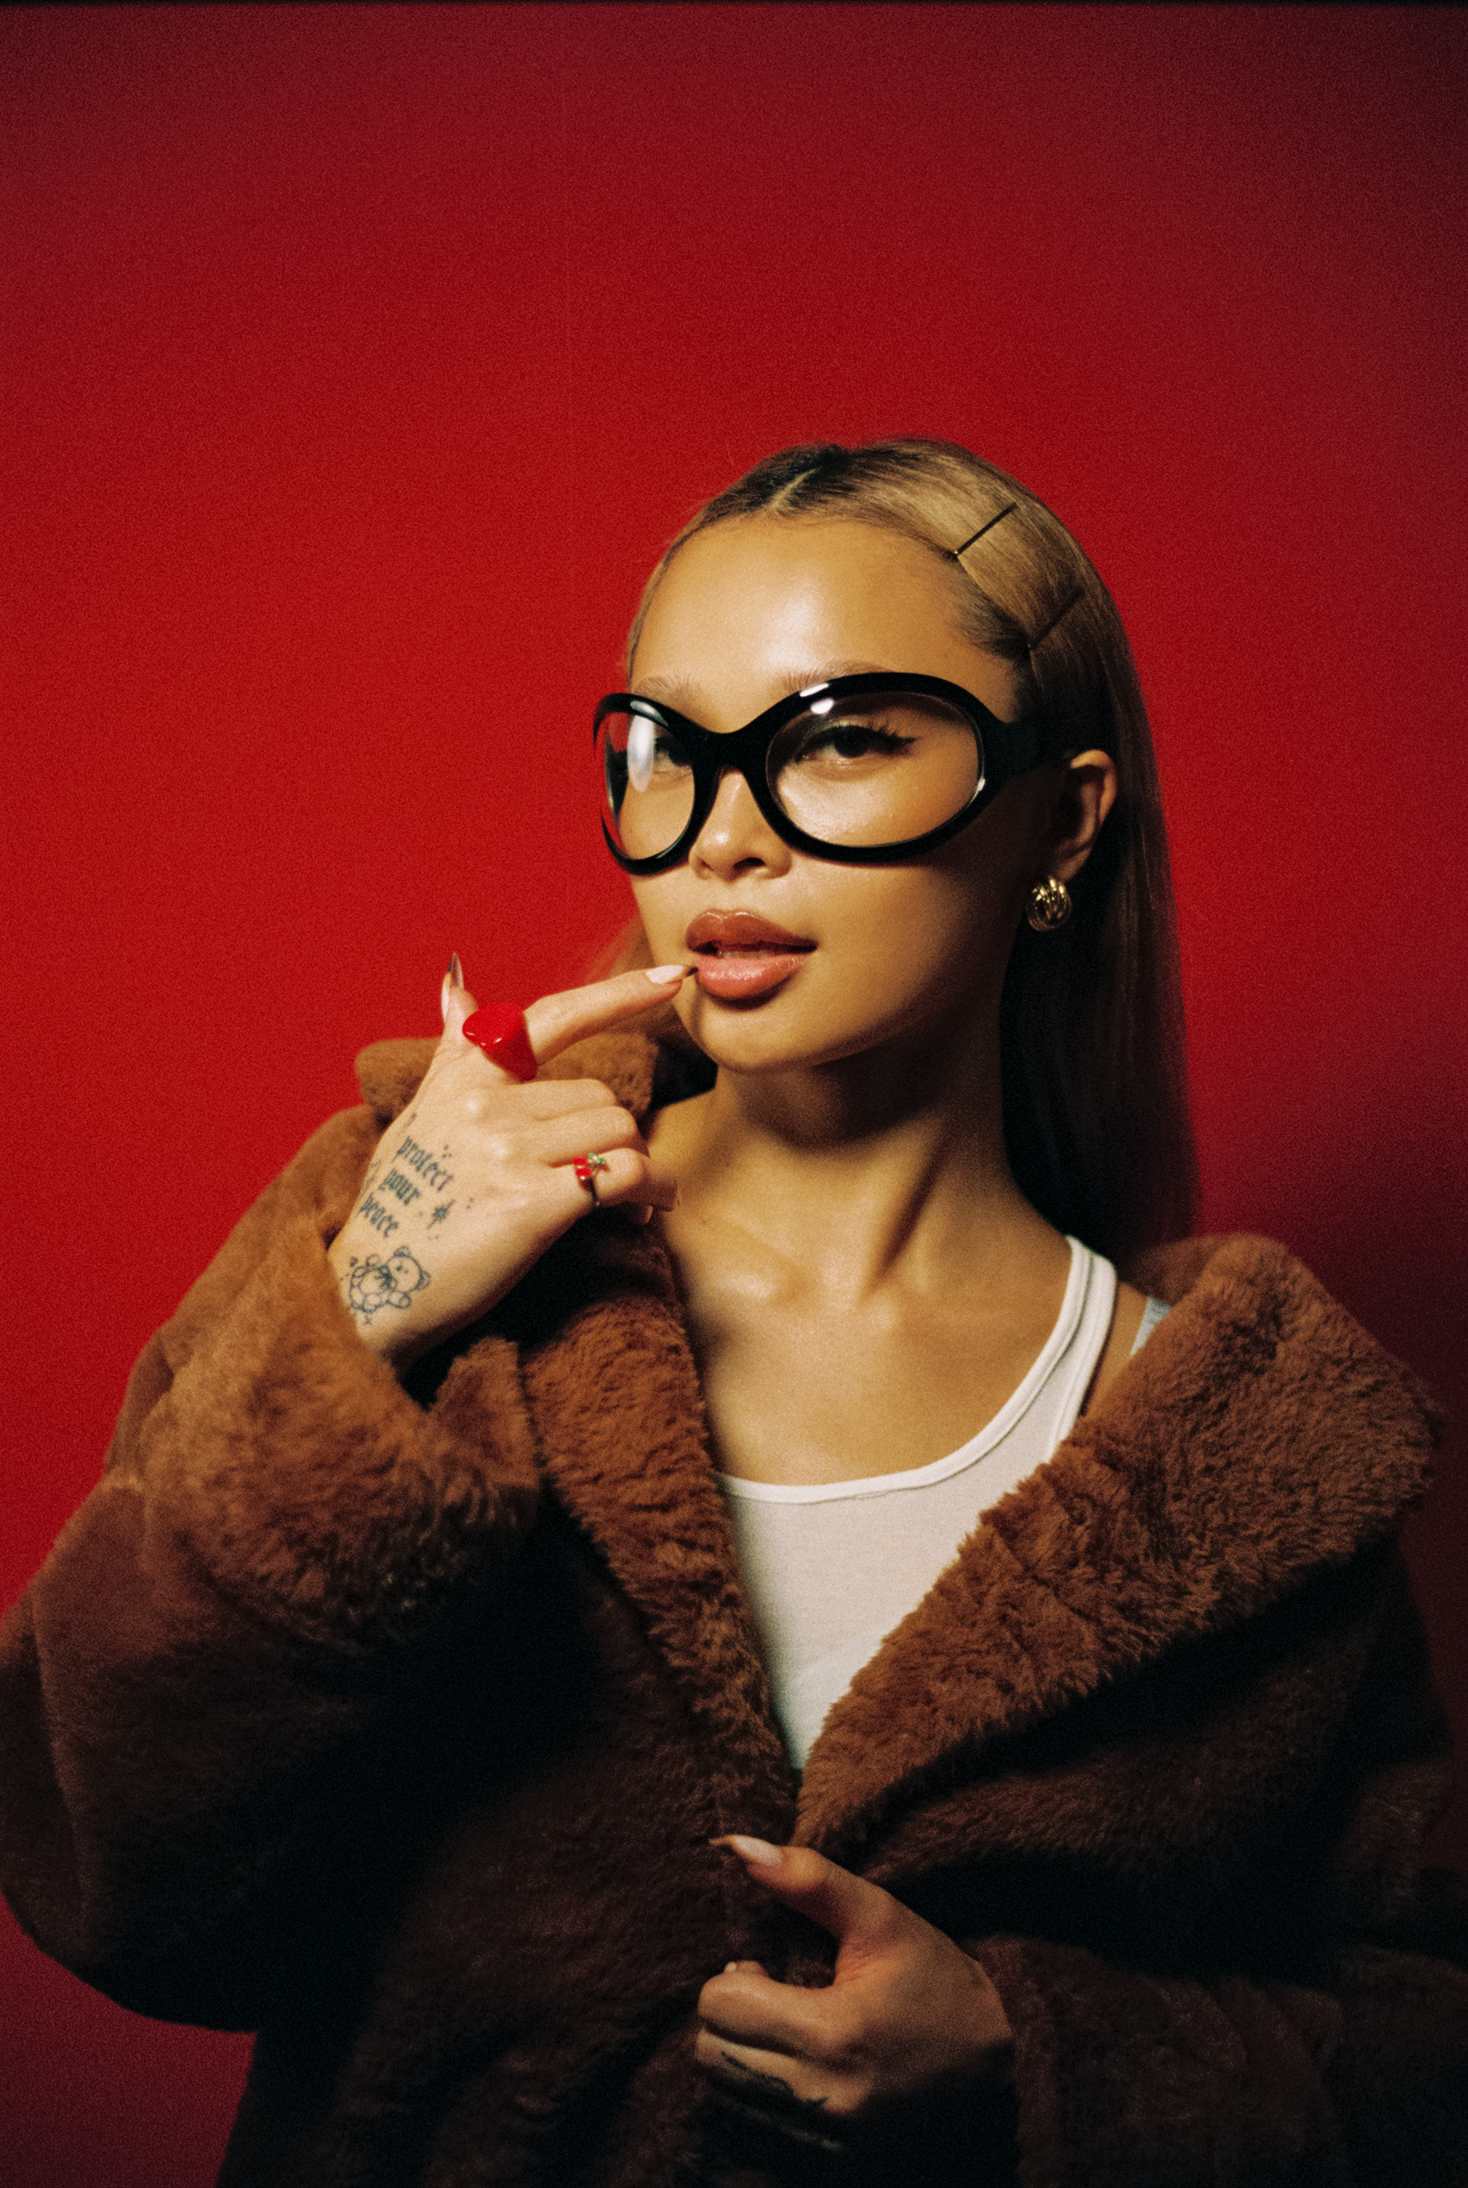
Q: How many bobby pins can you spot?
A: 2